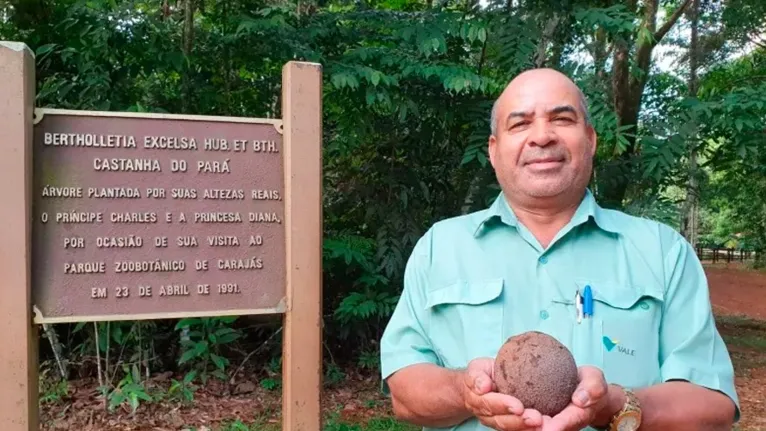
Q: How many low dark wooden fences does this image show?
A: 1